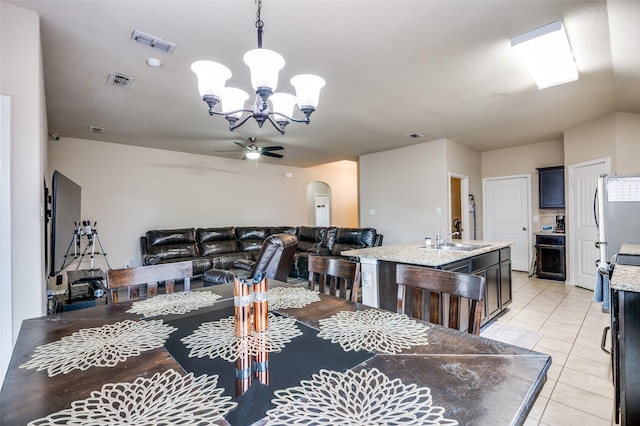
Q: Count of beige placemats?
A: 7